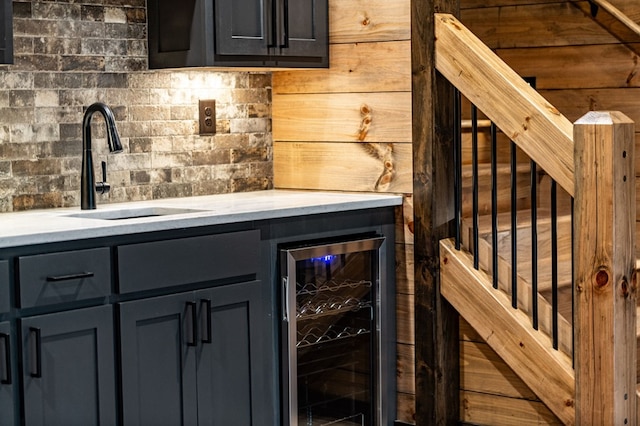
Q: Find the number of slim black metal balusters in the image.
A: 7